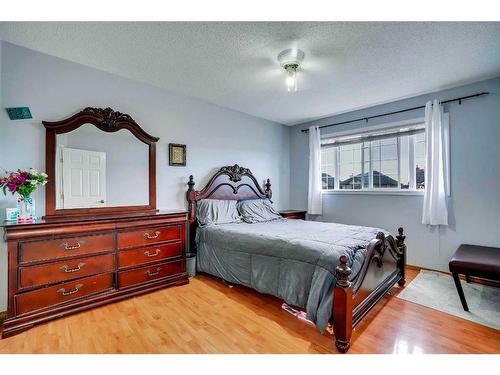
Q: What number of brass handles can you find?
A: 6